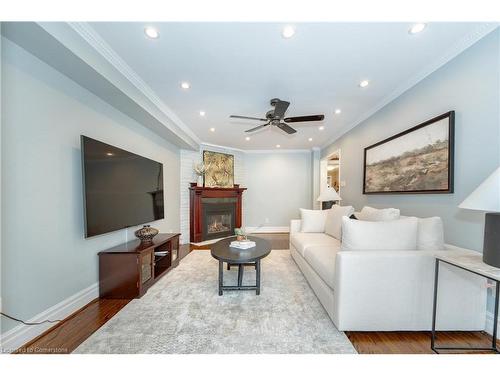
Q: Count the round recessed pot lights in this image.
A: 12